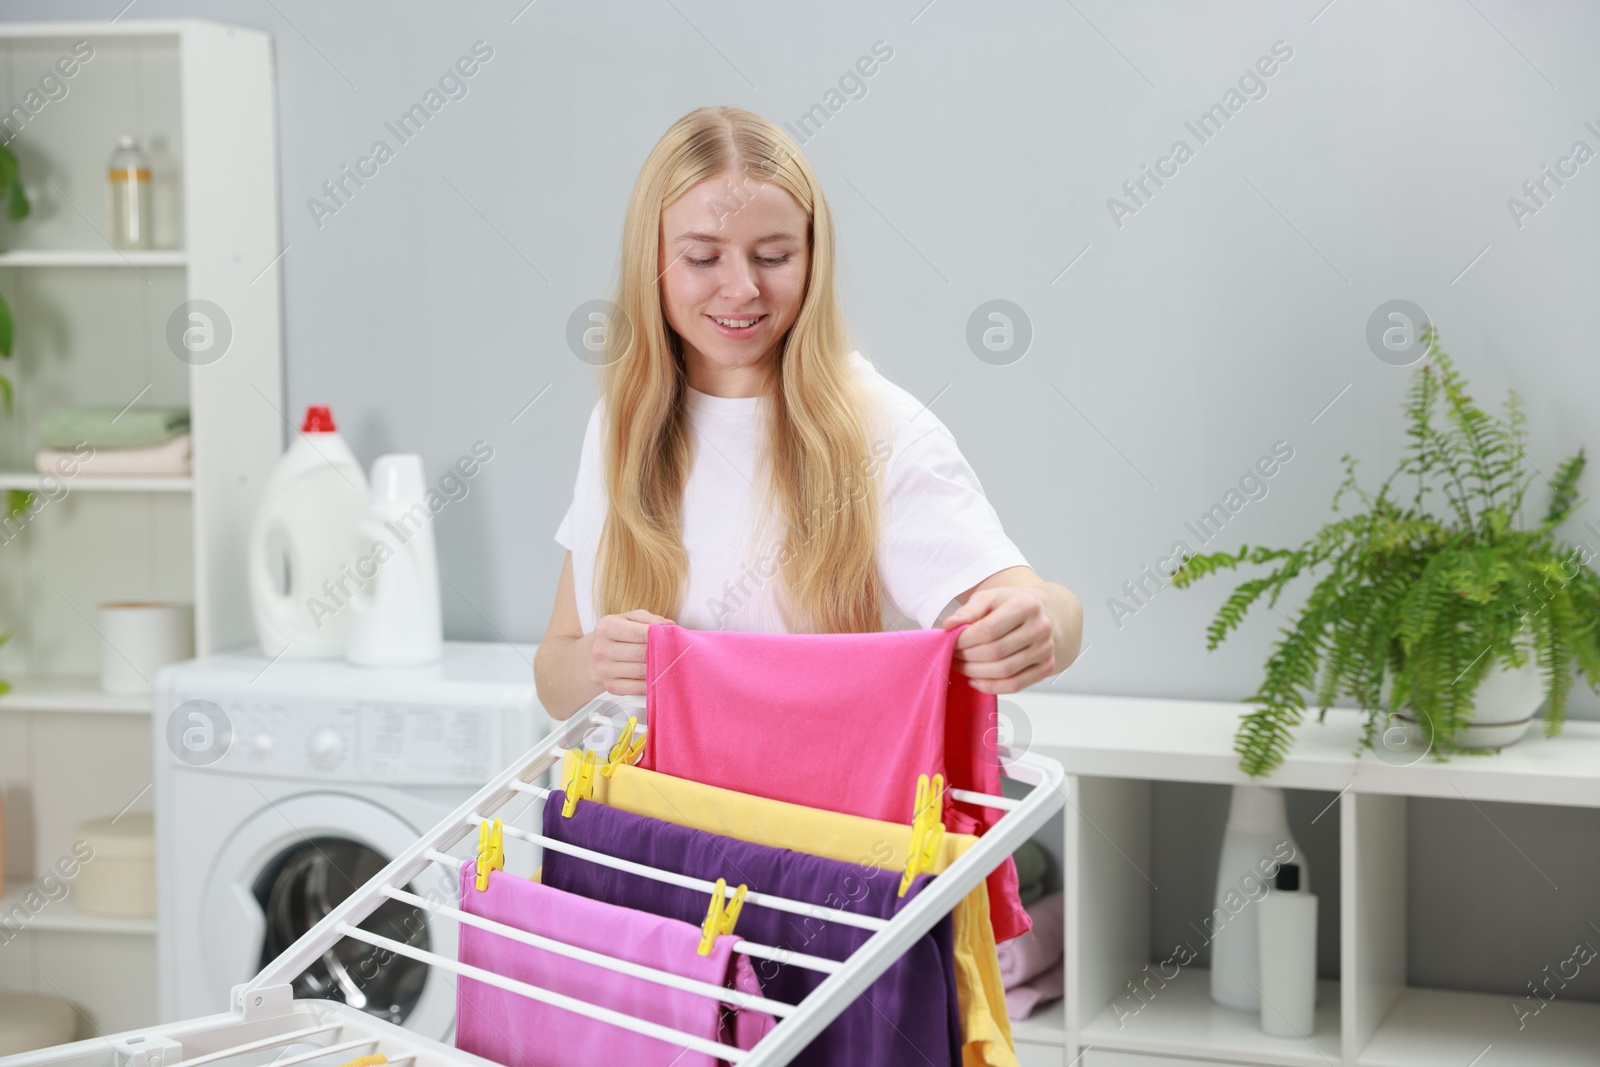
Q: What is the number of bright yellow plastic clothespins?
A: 6